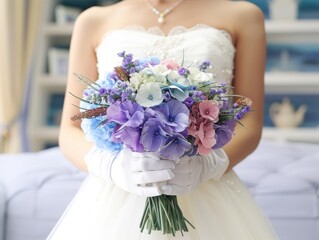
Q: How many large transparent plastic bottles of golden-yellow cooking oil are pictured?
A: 0